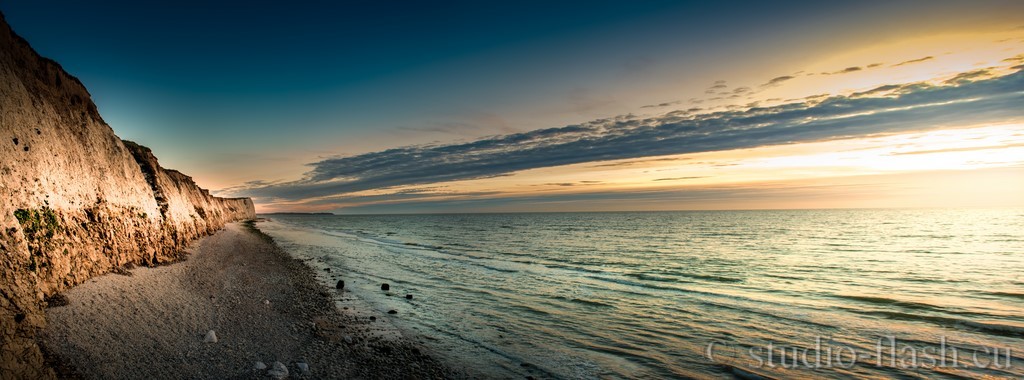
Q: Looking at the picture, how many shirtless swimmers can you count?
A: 0